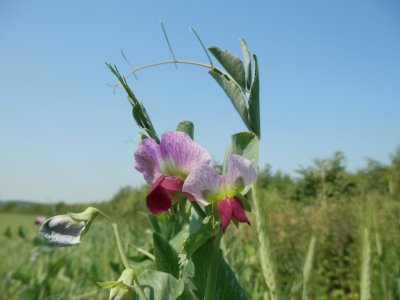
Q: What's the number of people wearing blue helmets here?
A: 0